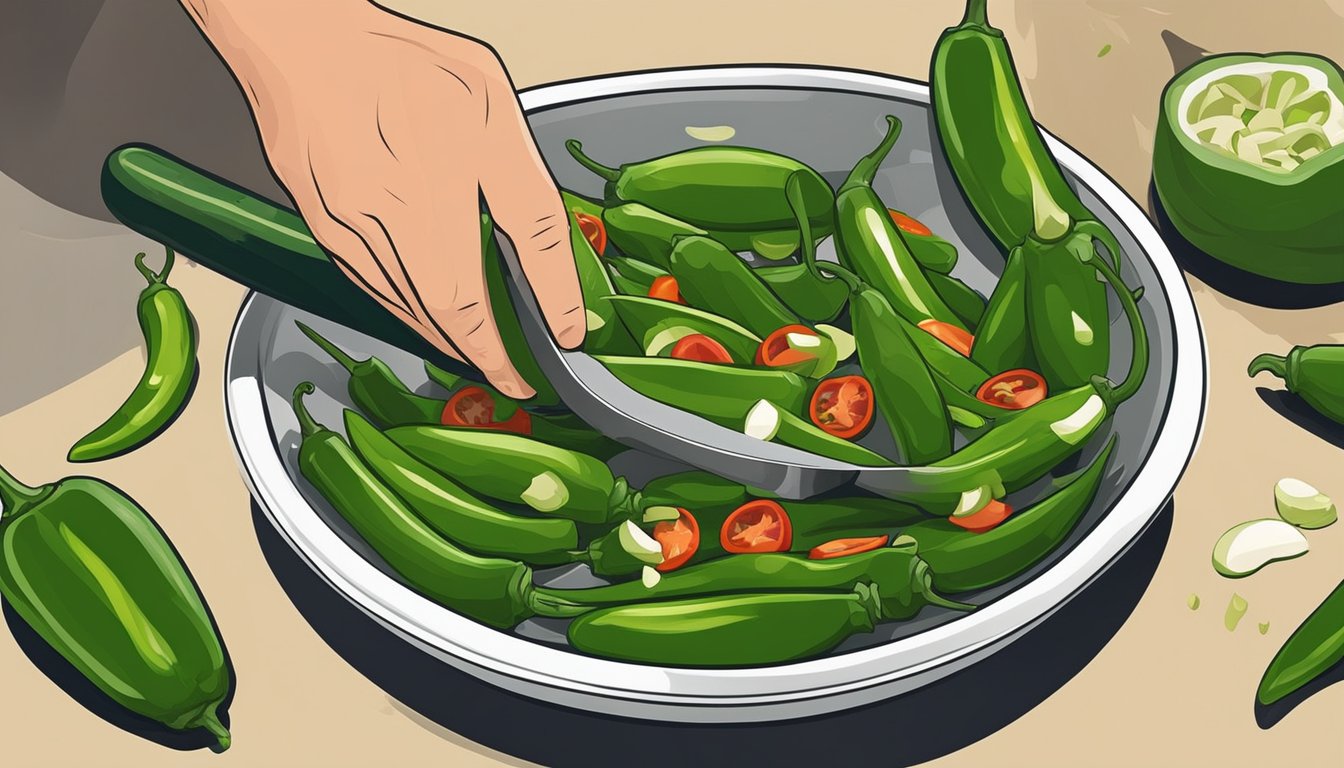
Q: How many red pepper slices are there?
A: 13